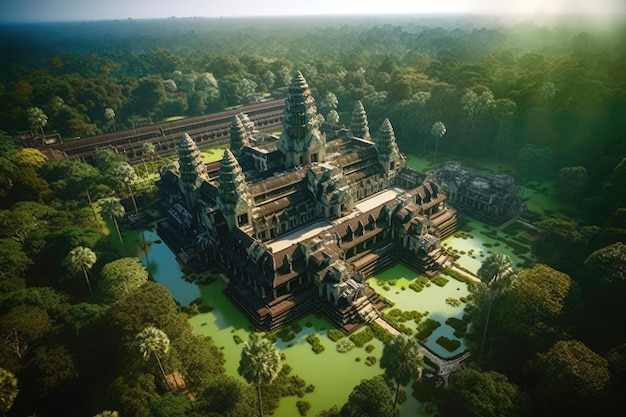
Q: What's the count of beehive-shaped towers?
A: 6